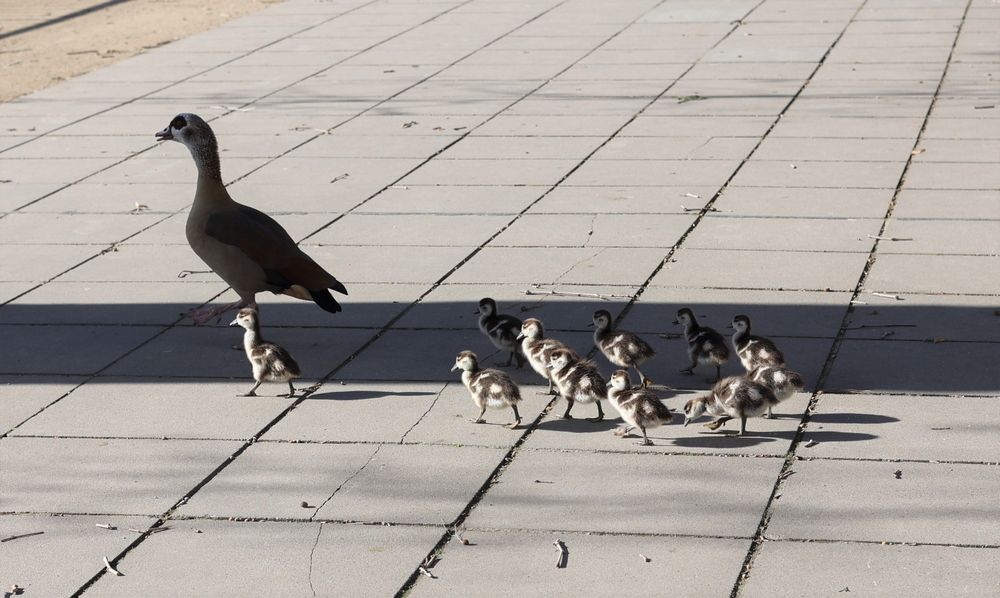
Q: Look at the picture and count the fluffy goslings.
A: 11